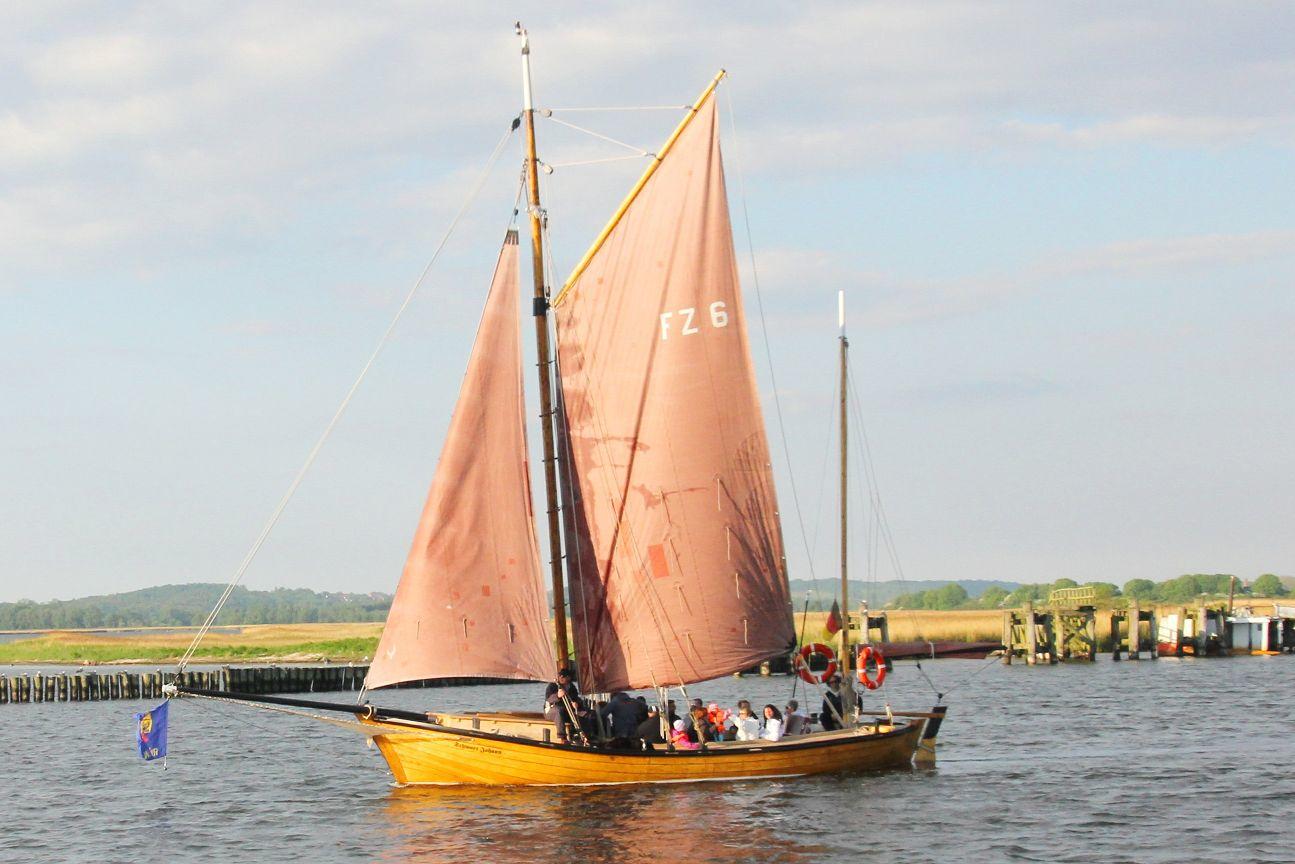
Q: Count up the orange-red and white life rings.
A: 2